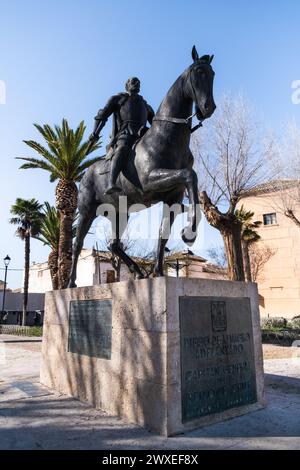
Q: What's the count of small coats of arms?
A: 1